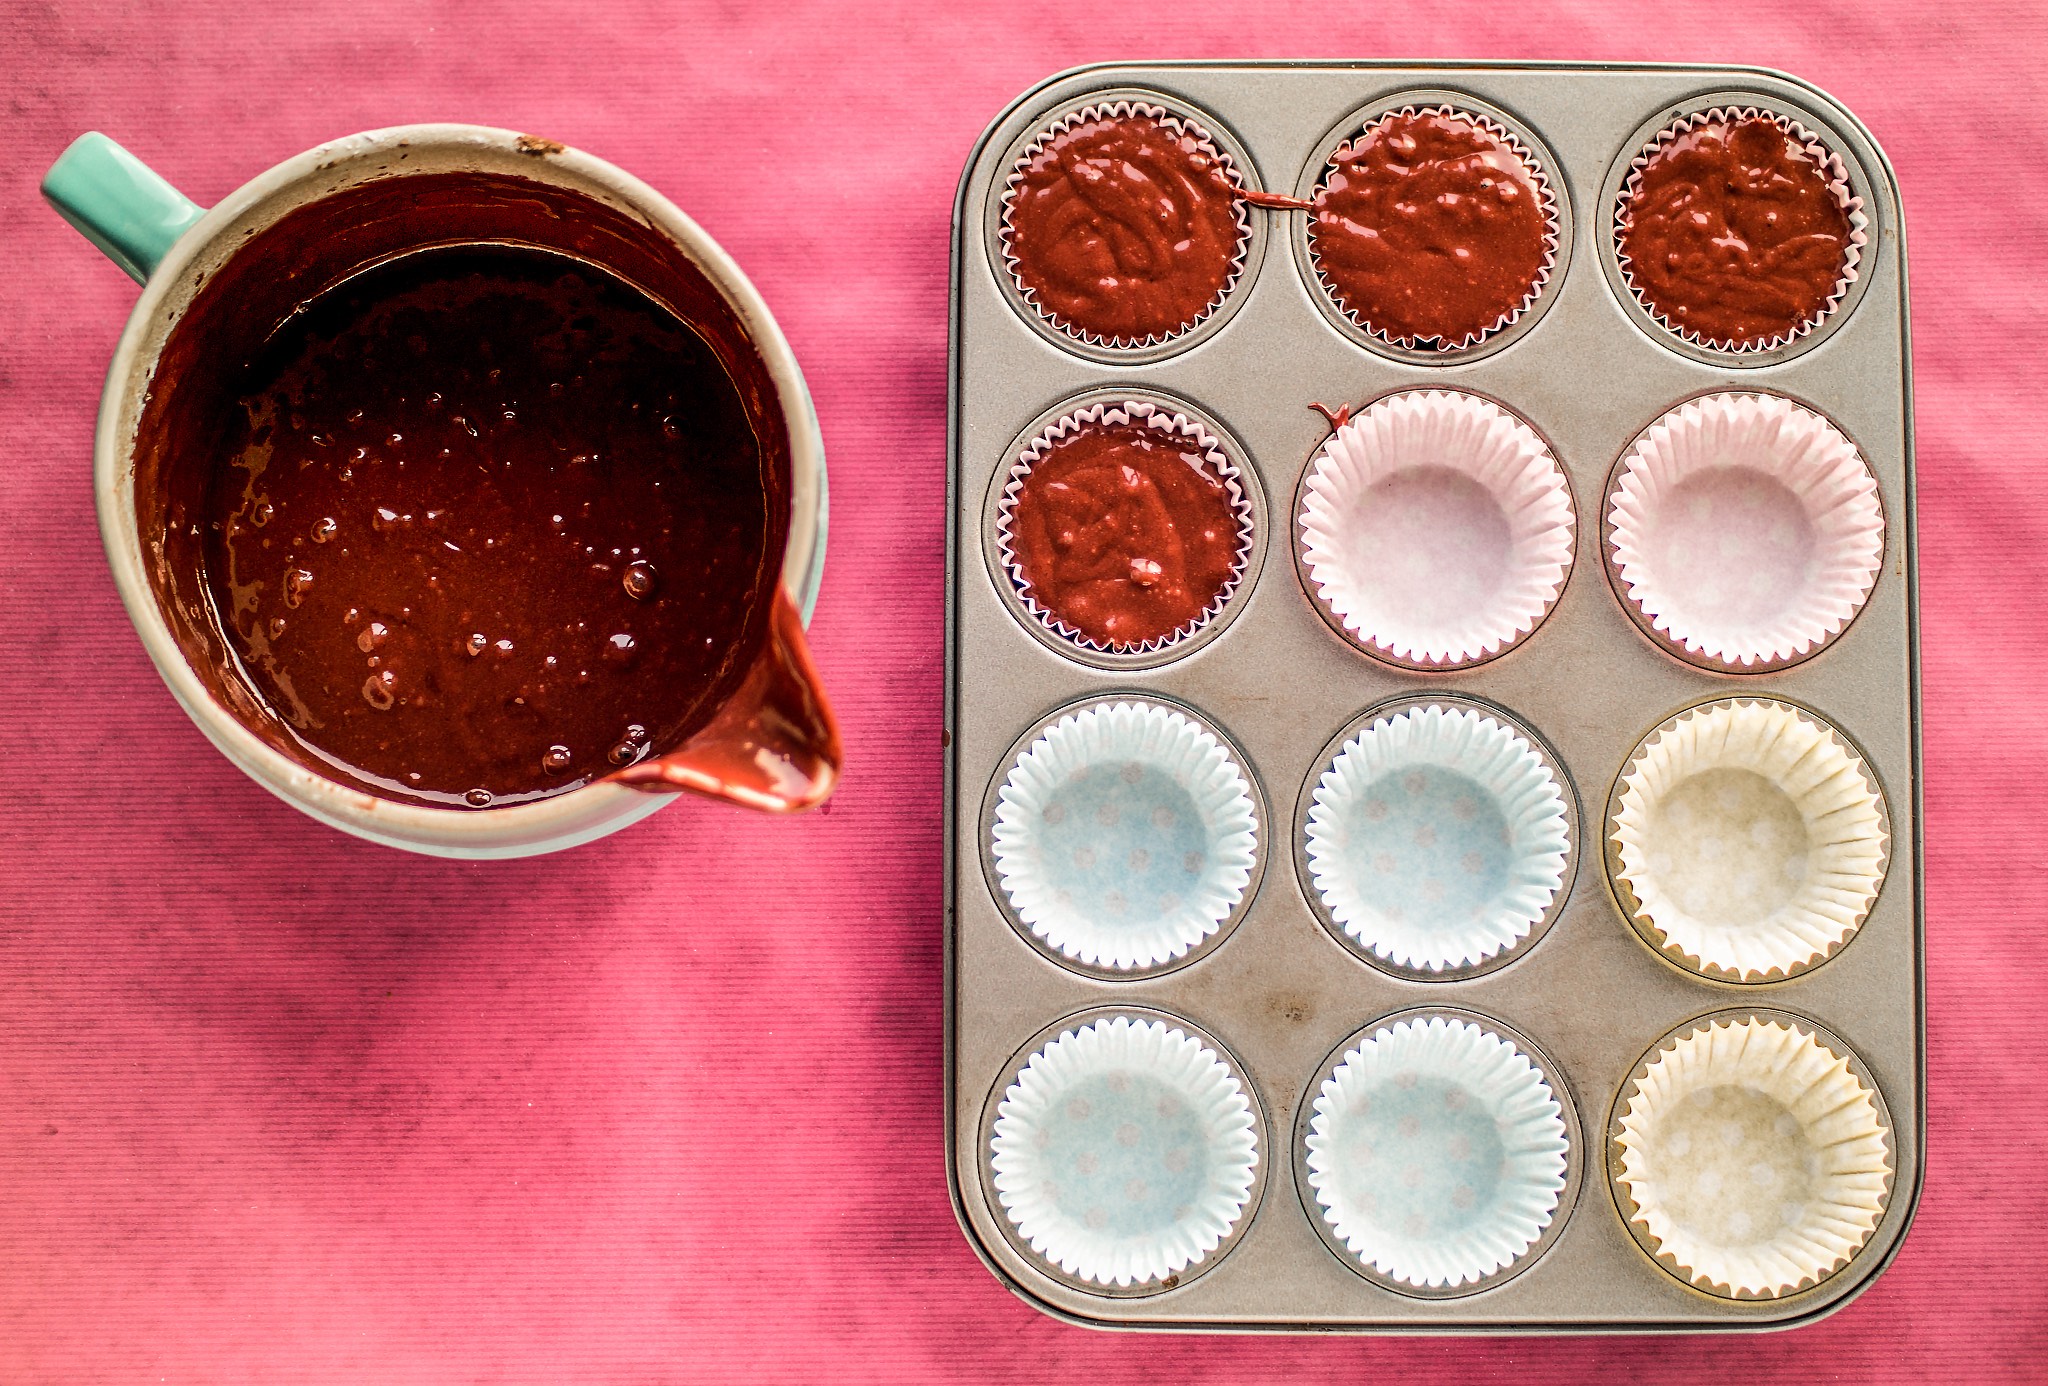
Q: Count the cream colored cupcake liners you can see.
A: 2